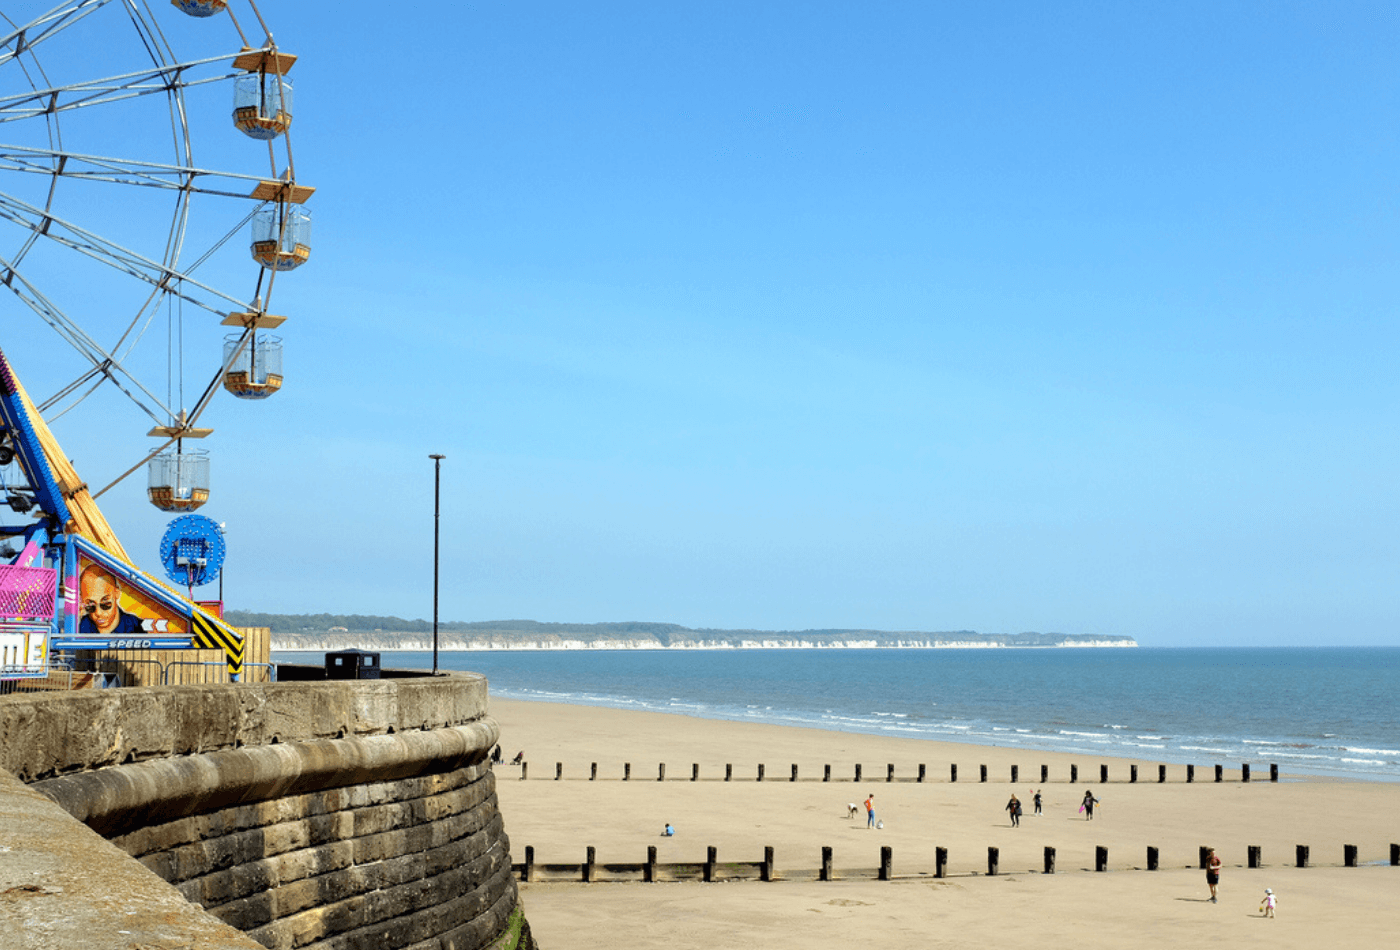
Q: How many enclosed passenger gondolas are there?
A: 5